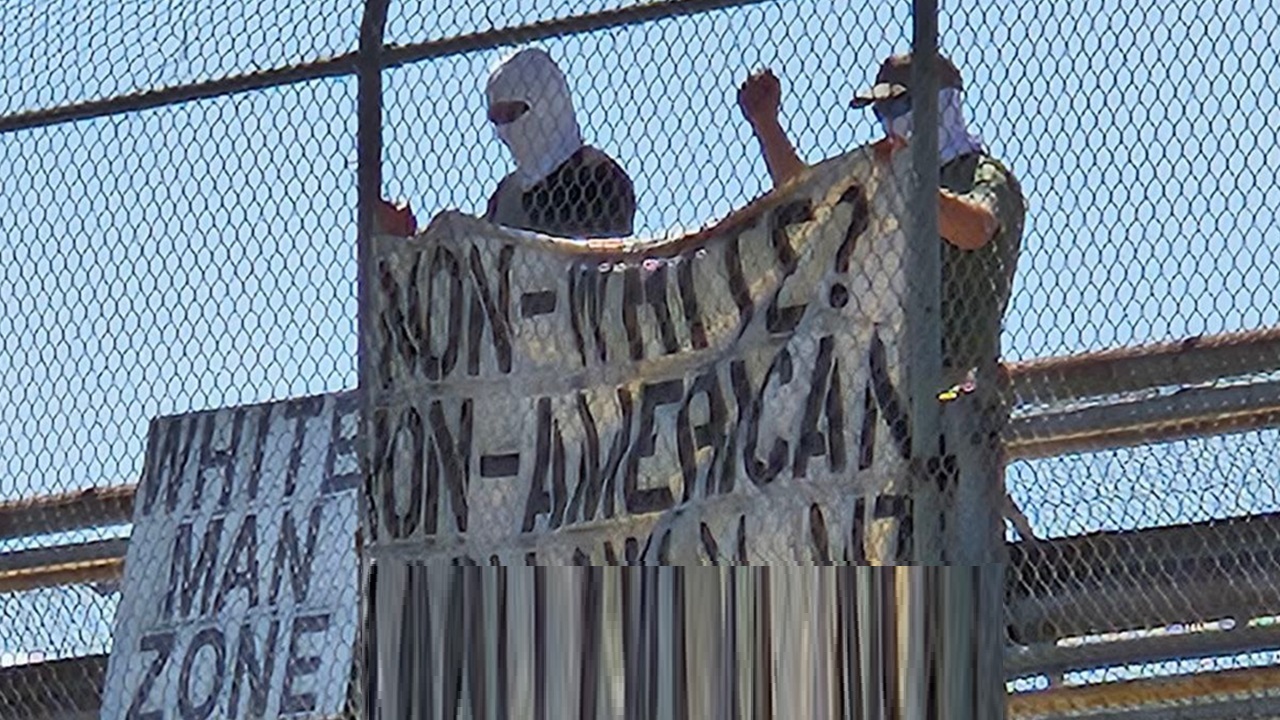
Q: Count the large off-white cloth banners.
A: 1